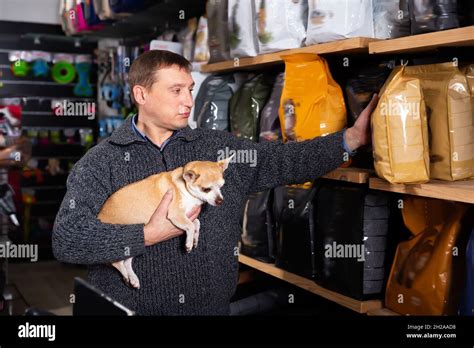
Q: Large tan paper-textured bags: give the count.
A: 2